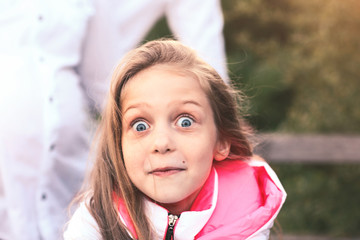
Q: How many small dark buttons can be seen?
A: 5